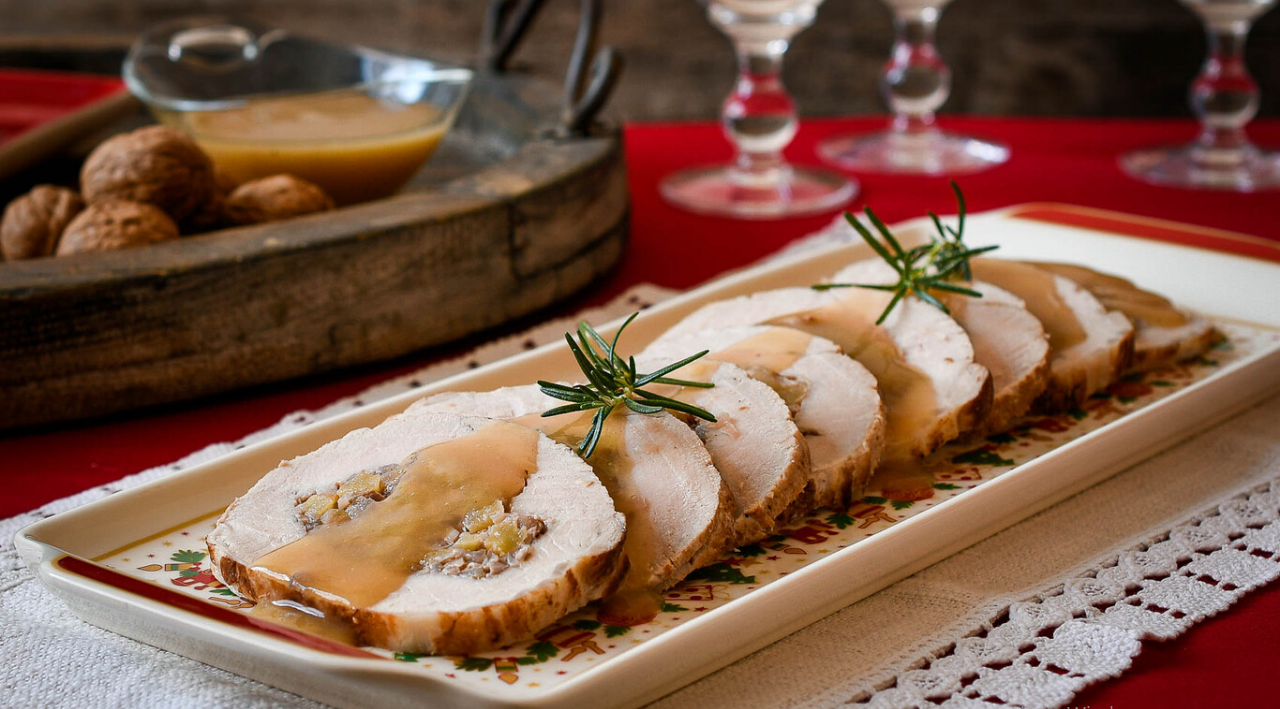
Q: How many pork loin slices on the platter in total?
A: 8